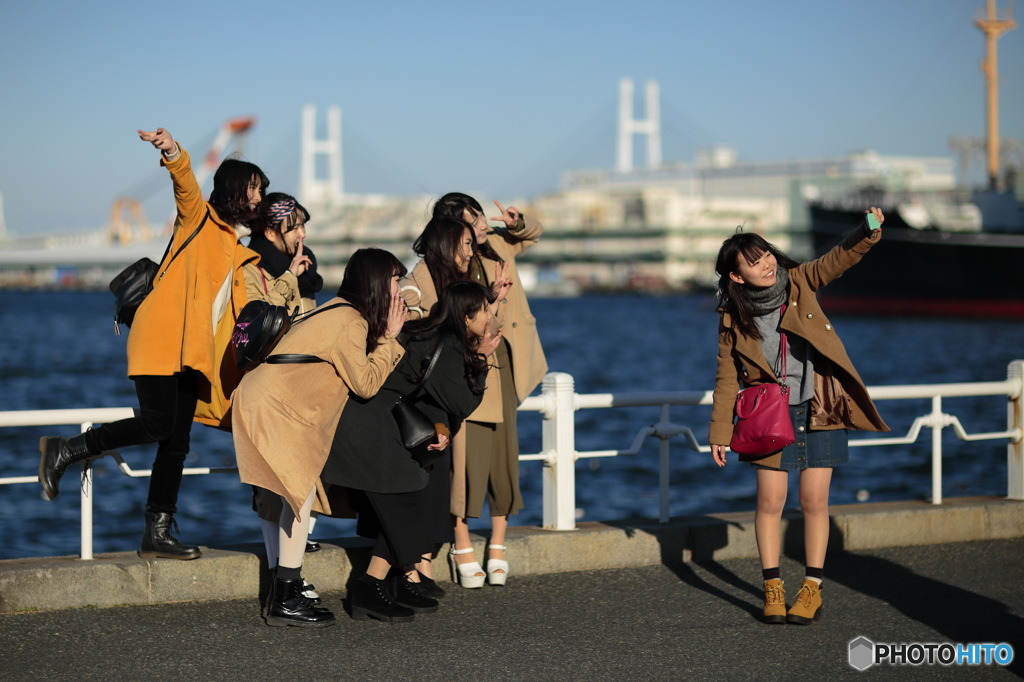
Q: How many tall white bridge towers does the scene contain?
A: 2